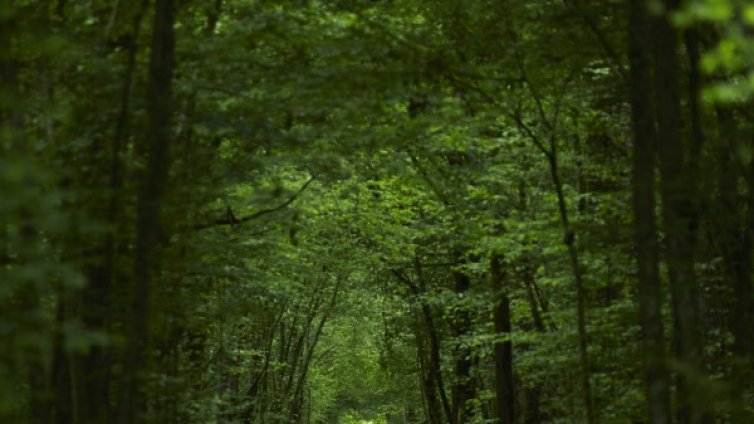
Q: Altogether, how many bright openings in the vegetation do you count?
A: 1